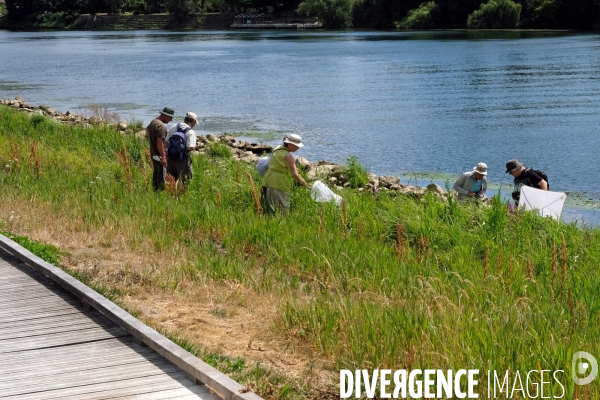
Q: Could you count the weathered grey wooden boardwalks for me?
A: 1